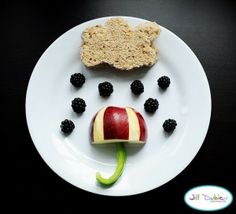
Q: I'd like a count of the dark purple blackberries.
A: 8